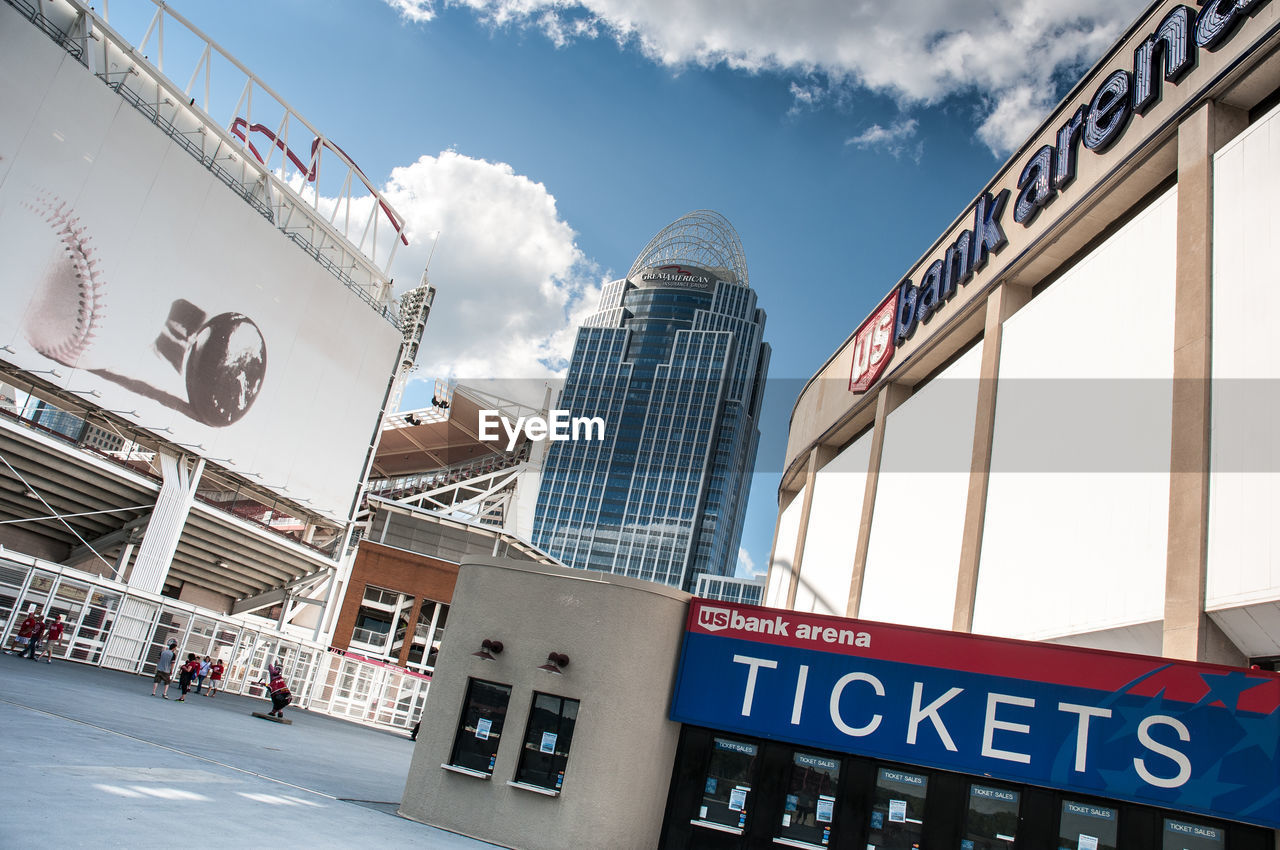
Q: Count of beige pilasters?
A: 5